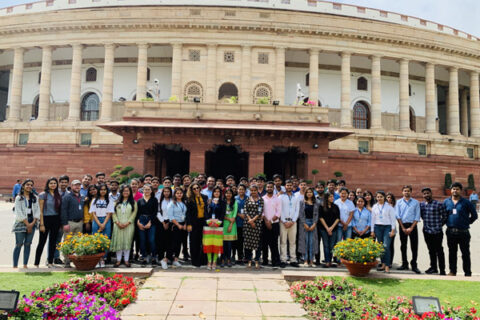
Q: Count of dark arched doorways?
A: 3